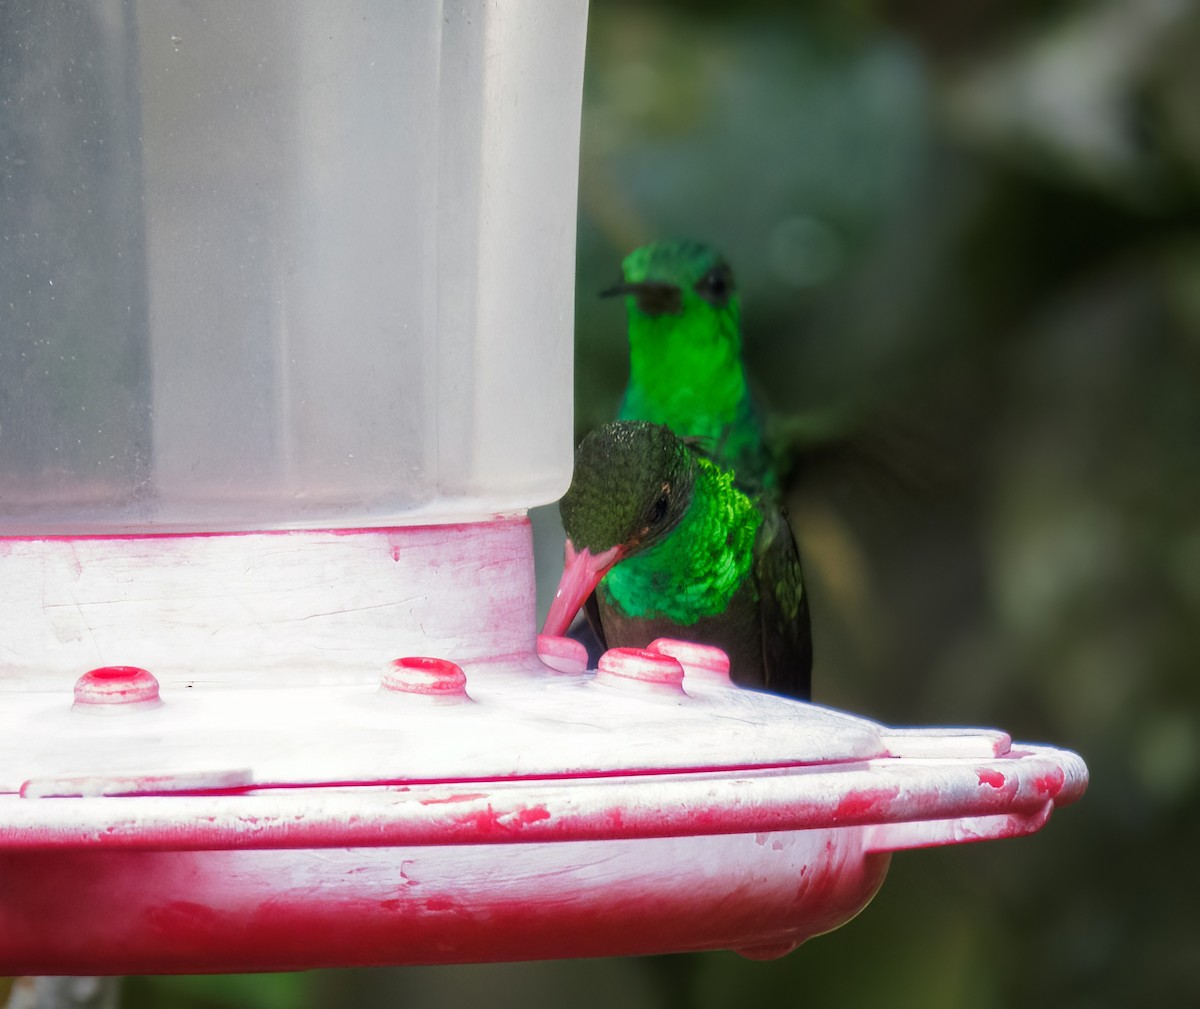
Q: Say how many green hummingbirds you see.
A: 2